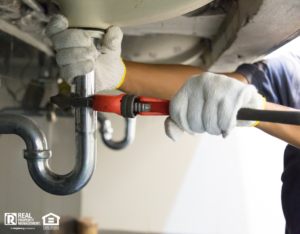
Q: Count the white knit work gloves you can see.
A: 2